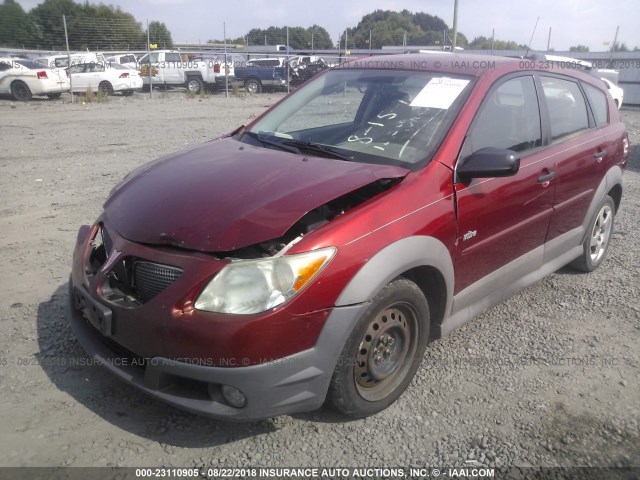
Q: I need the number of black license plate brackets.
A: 1